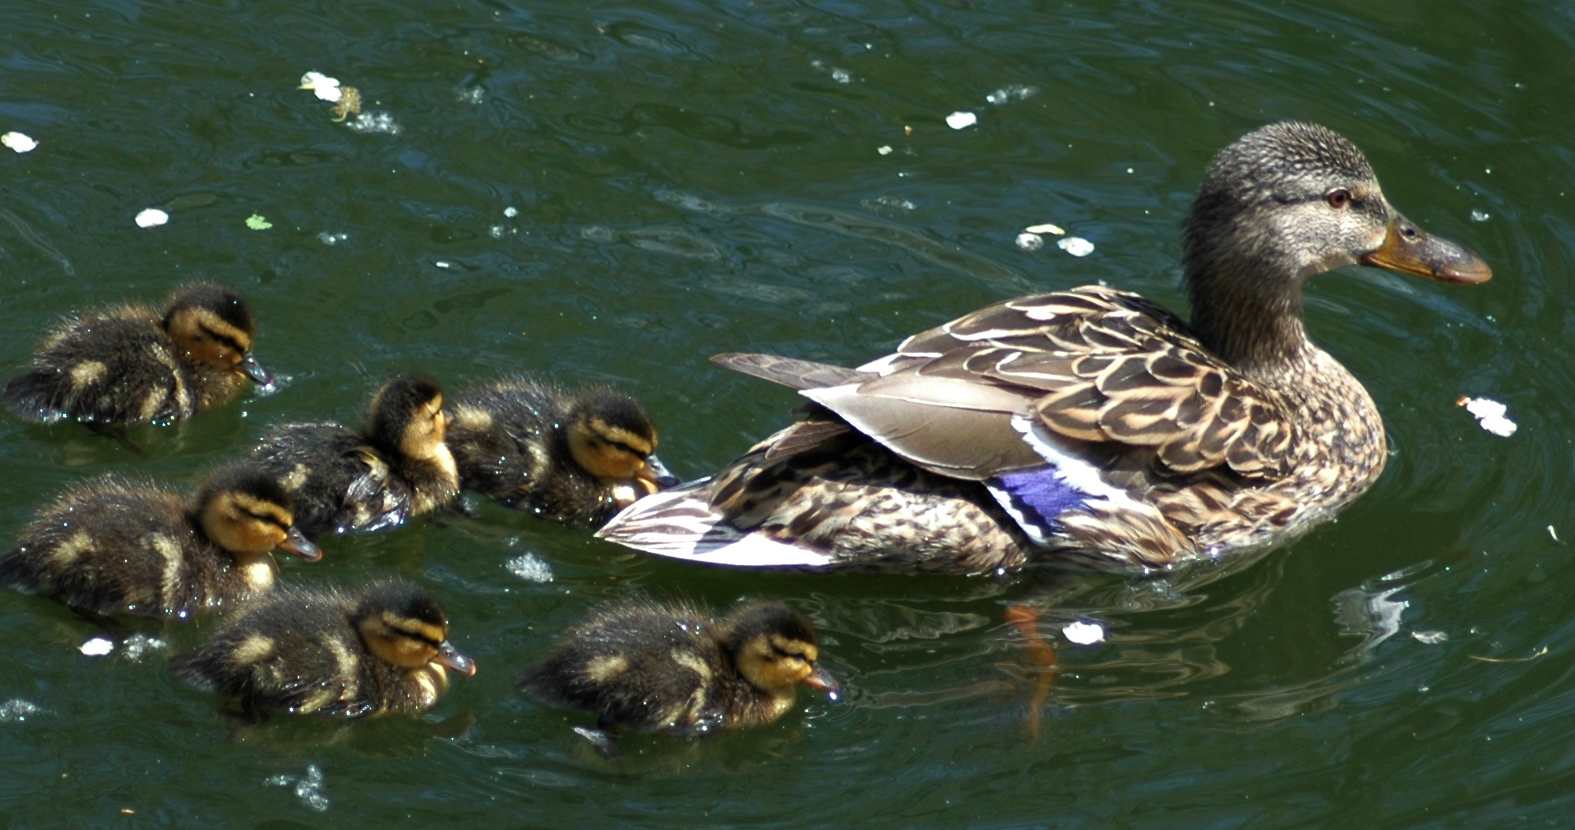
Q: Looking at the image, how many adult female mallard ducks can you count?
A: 1